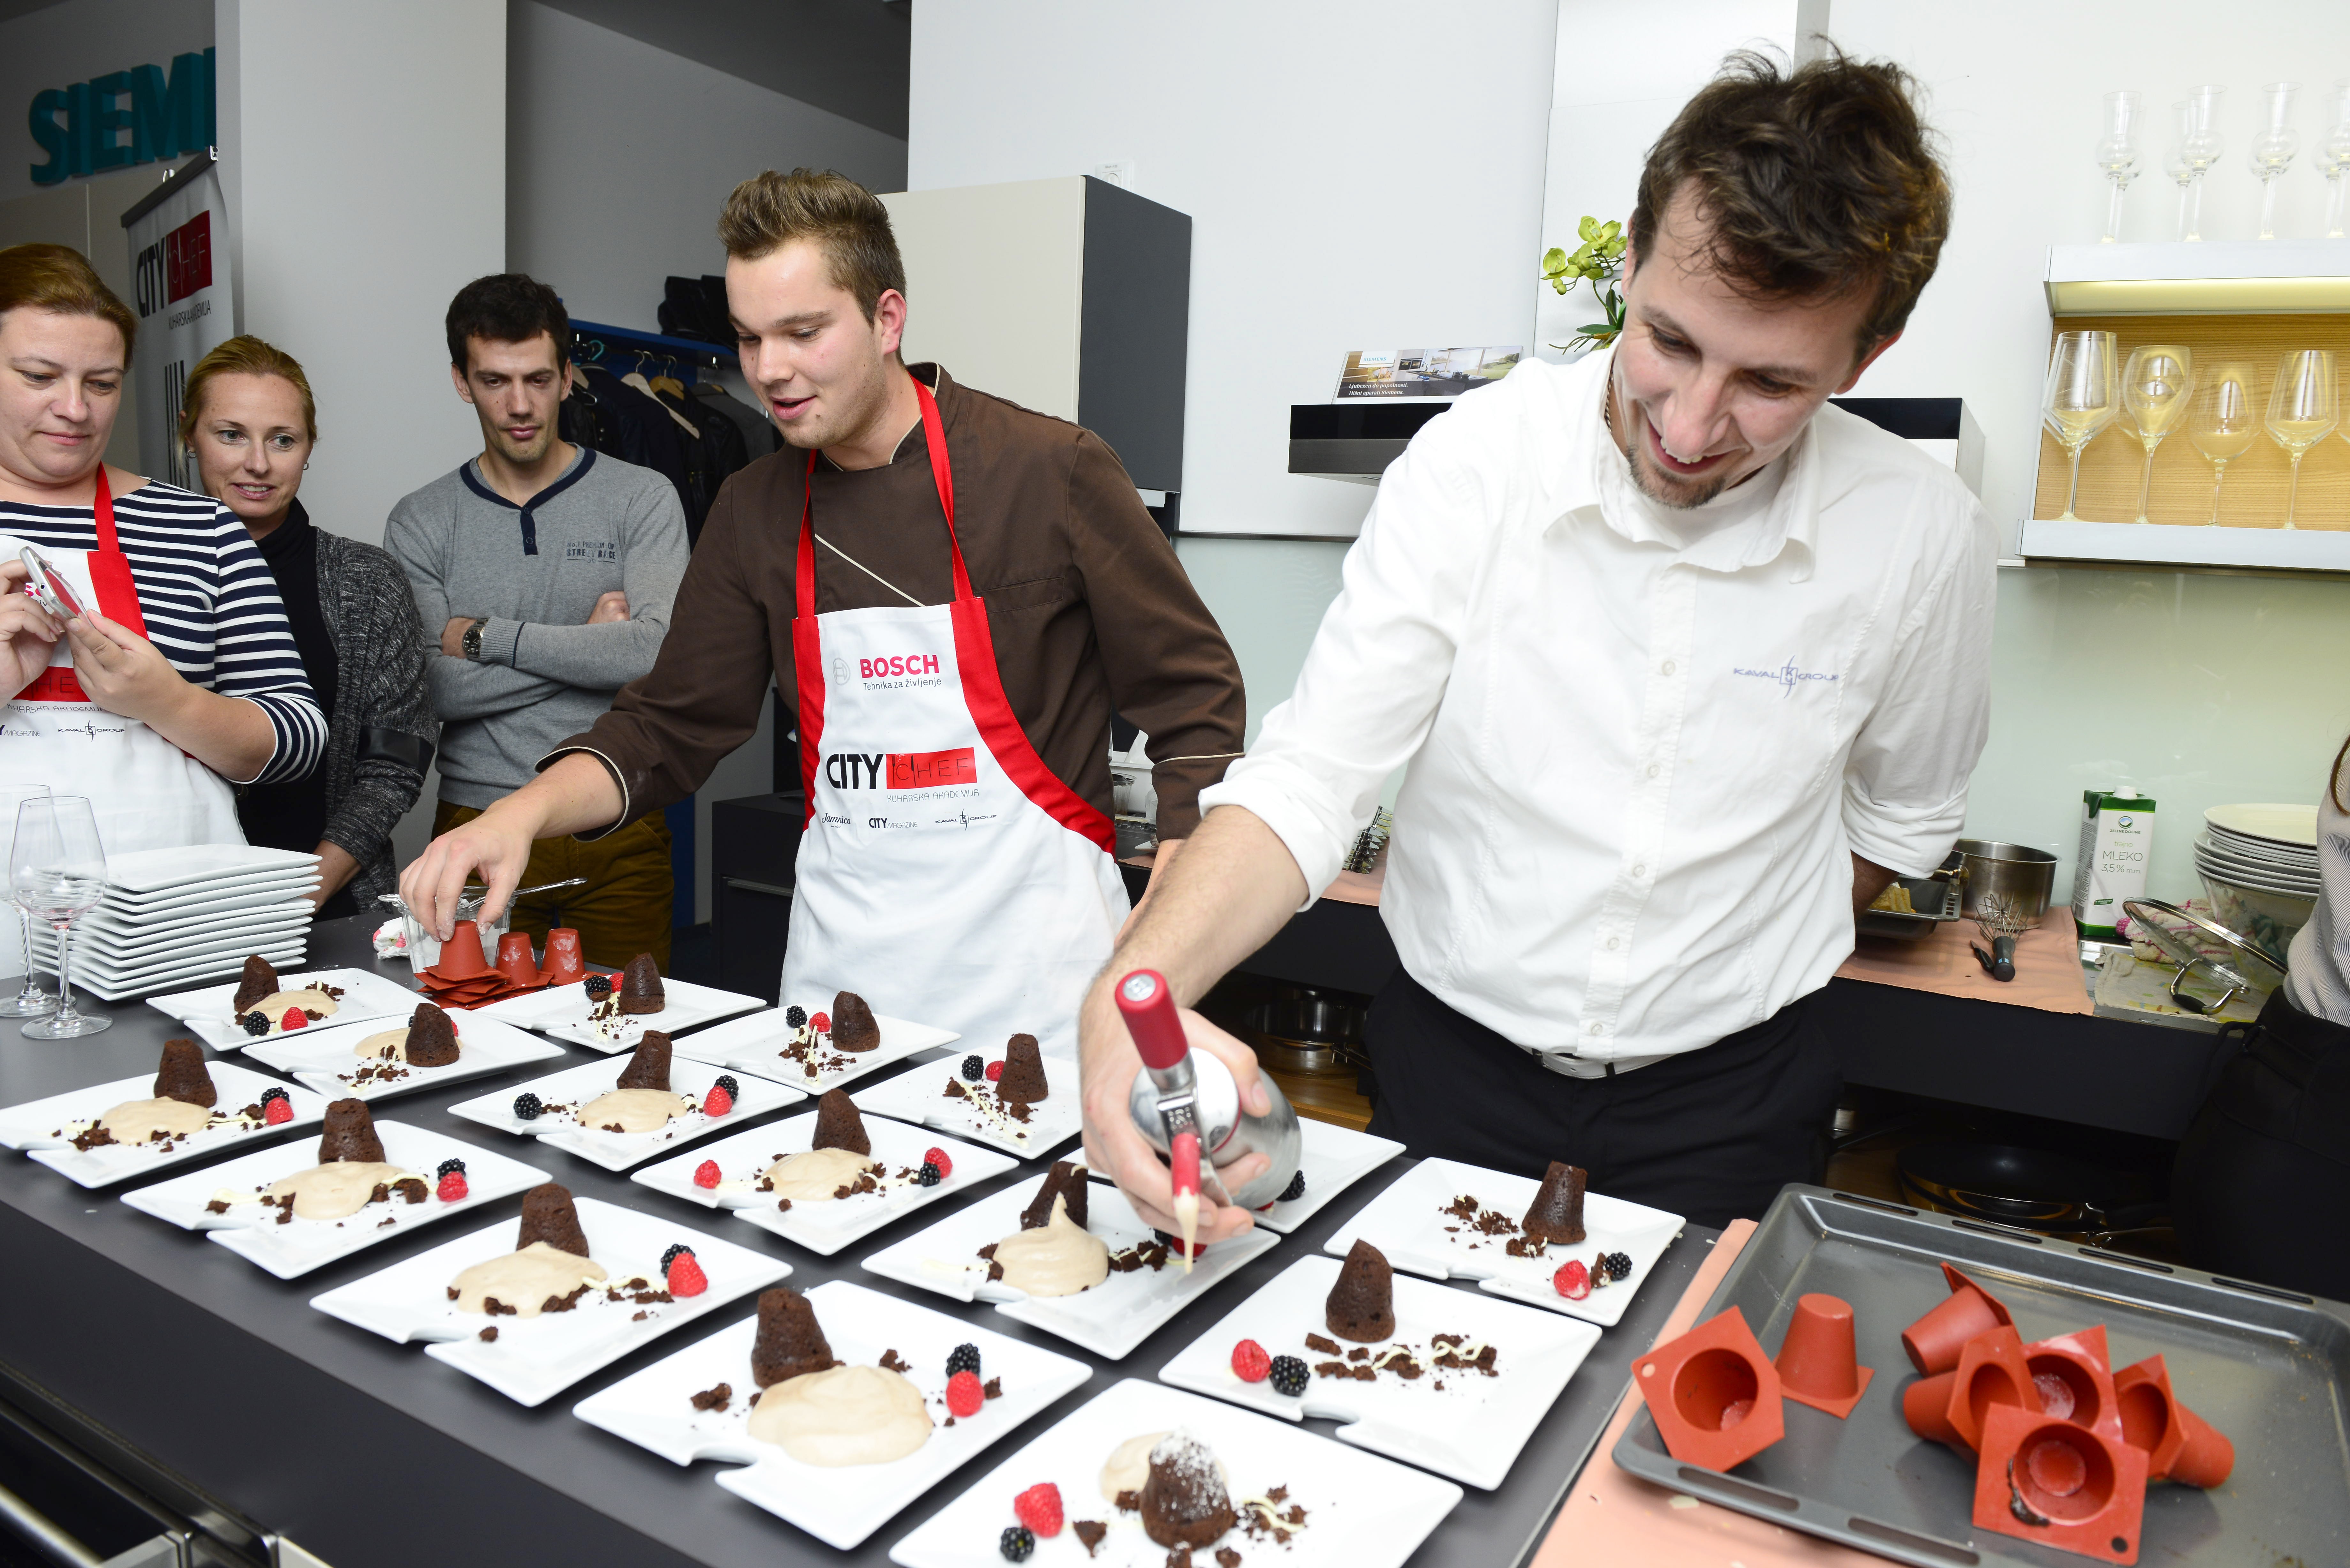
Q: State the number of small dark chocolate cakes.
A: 15